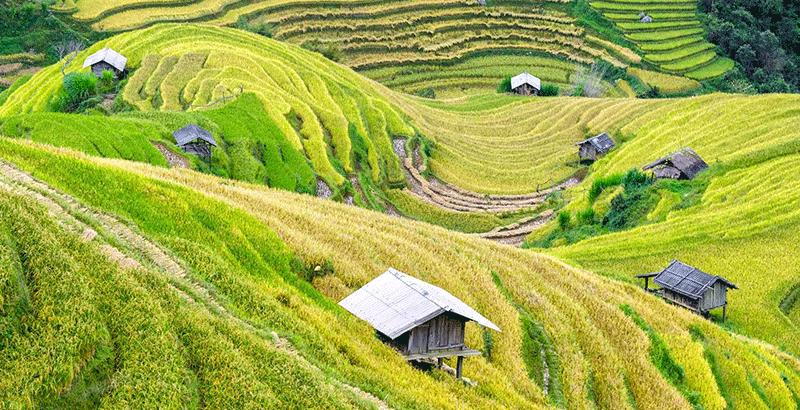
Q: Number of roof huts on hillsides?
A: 7